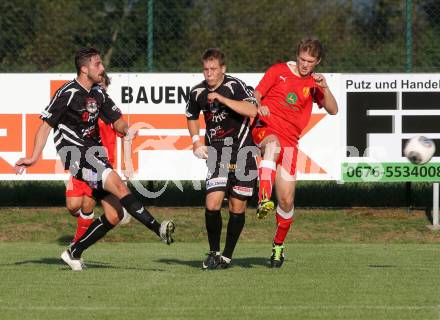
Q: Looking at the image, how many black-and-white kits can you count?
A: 2